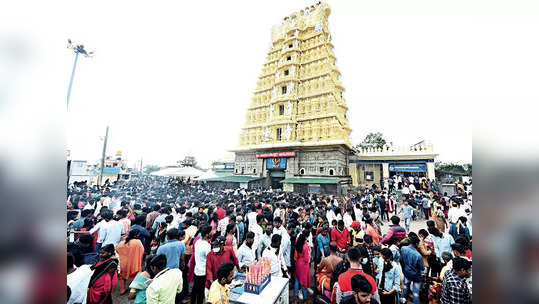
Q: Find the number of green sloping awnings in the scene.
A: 2